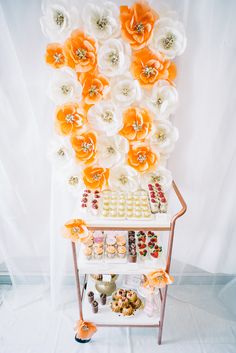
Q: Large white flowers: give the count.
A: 14